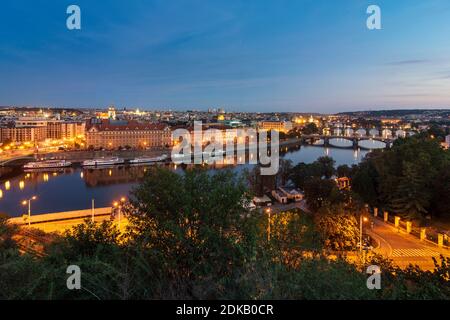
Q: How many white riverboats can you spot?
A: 5